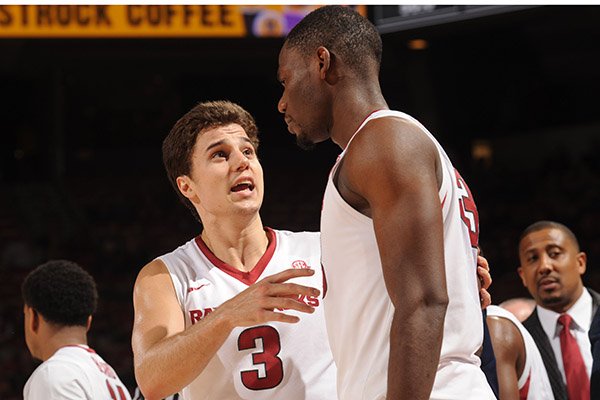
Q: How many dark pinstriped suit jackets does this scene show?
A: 1